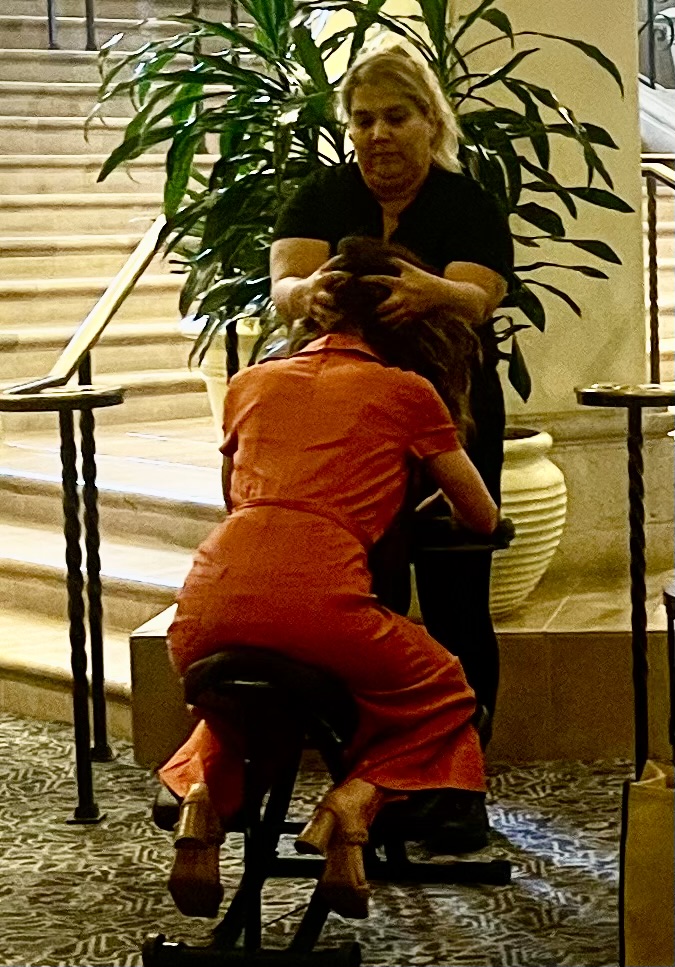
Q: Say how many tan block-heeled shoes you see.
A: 2